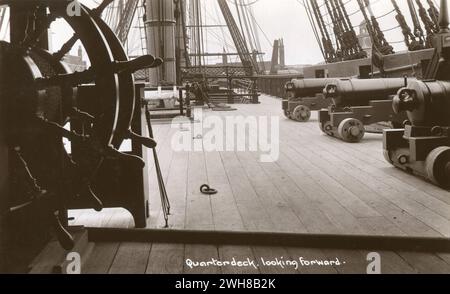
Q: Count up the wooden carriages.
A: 3